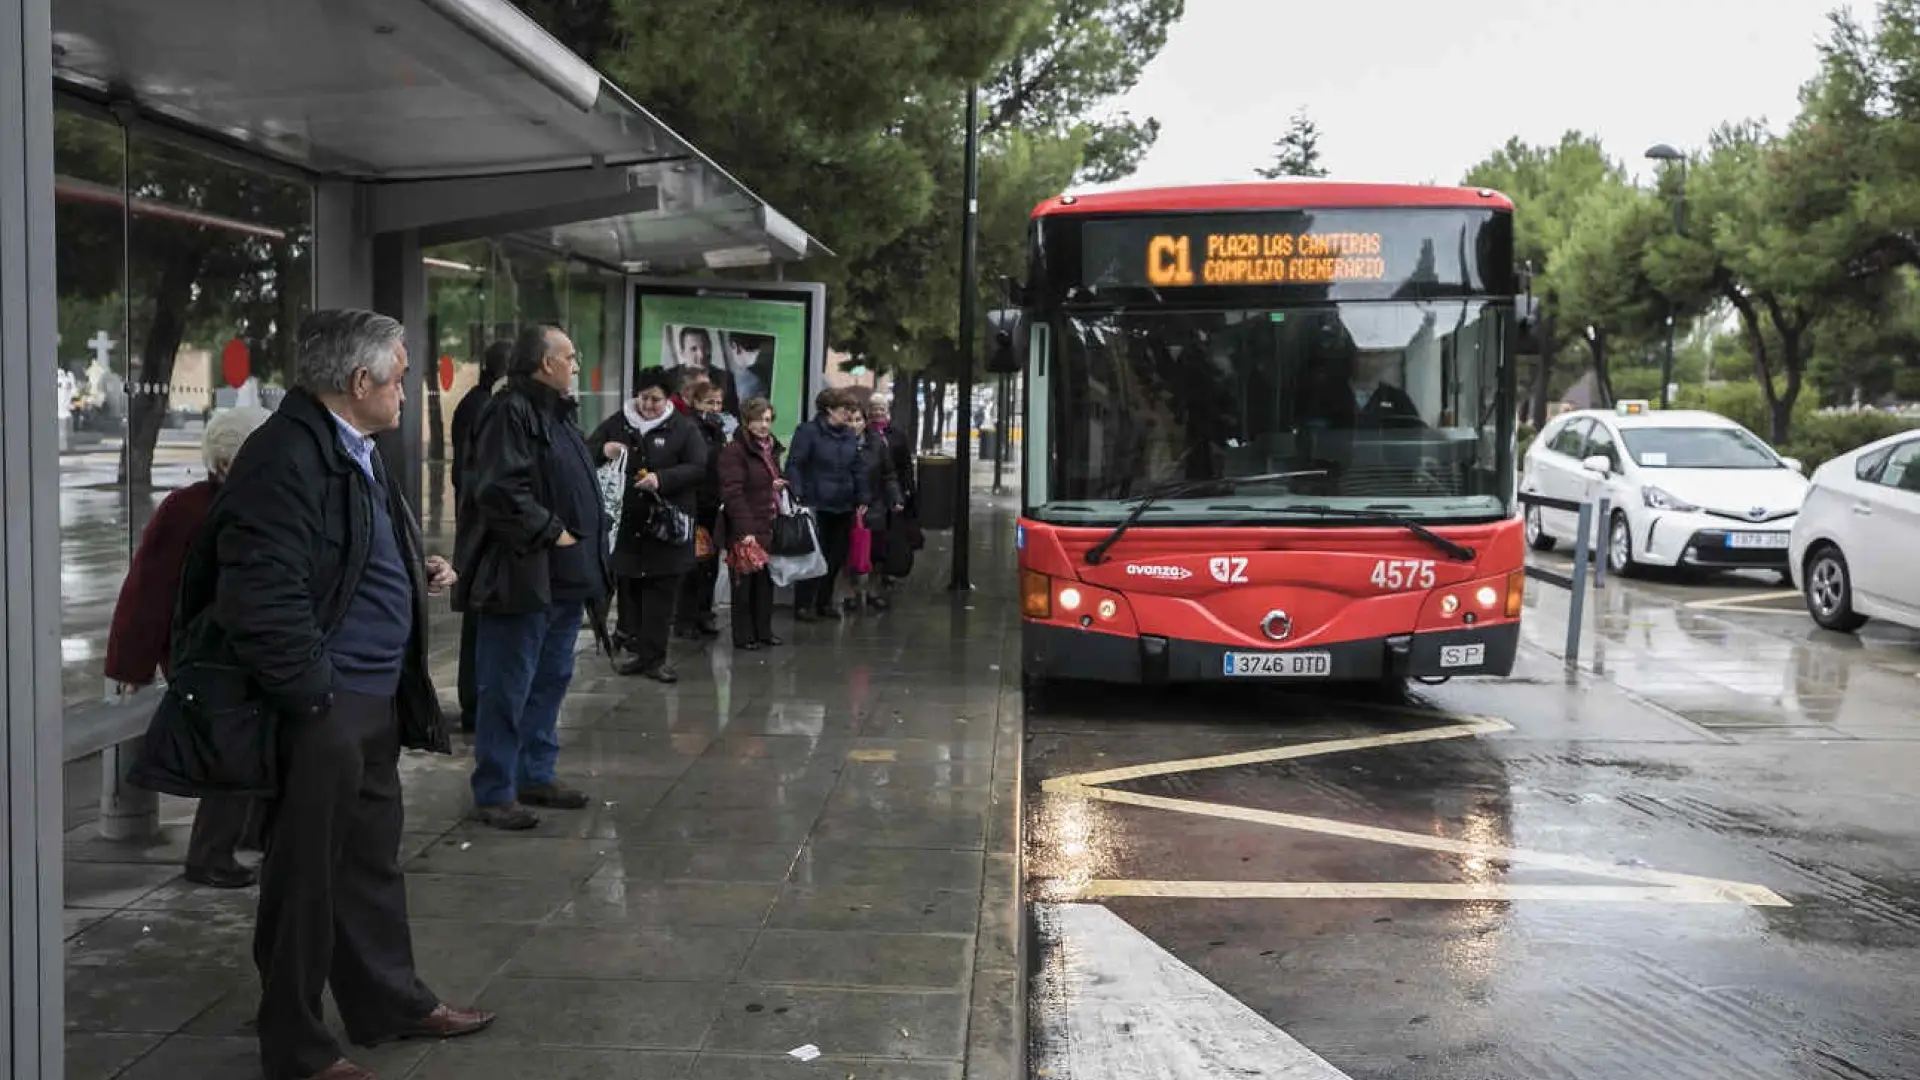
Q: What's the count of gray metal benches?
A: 1